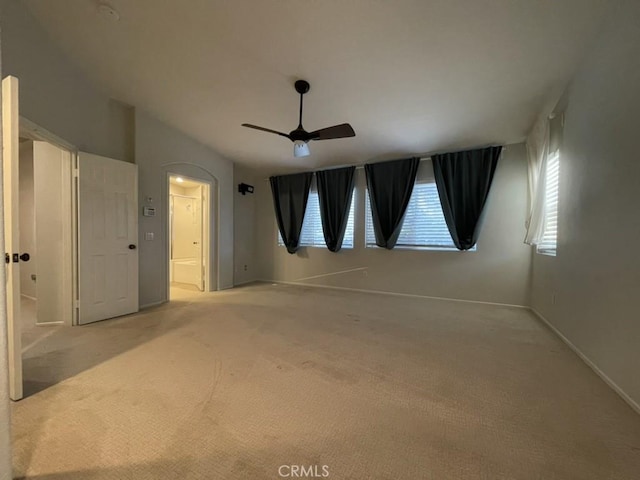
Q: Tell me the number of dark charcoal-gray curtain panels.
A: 4